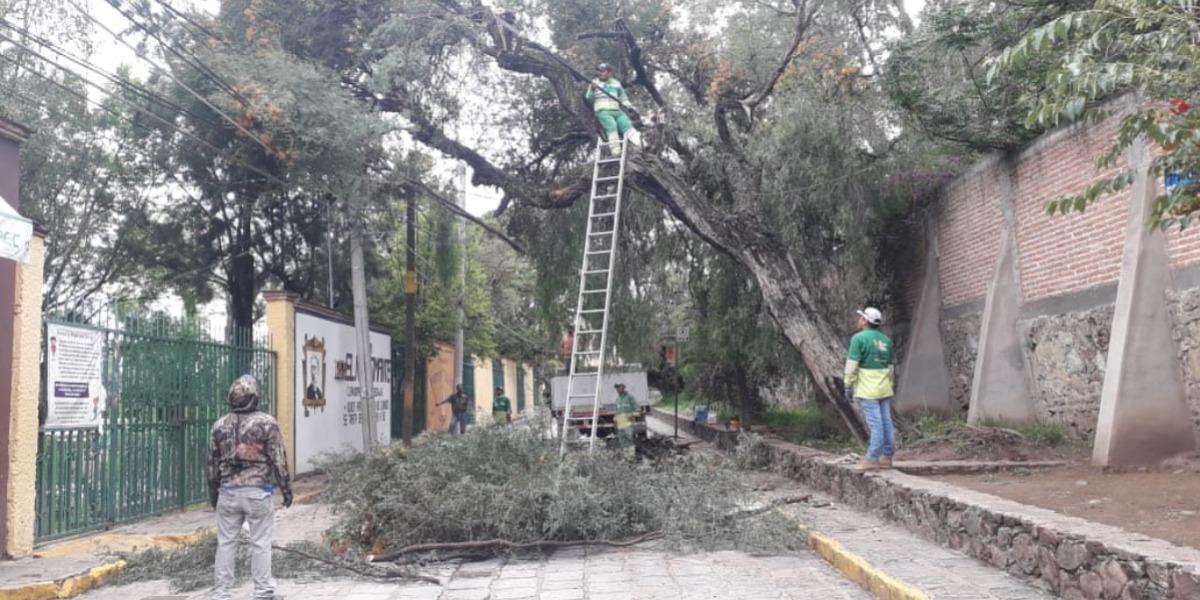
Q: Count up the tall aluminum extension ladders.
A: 1